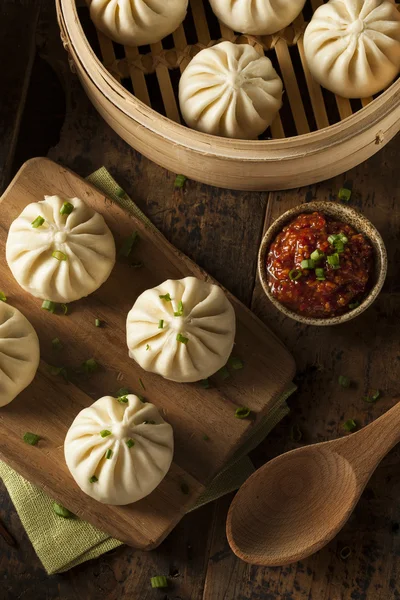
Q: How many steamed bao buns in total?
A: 8